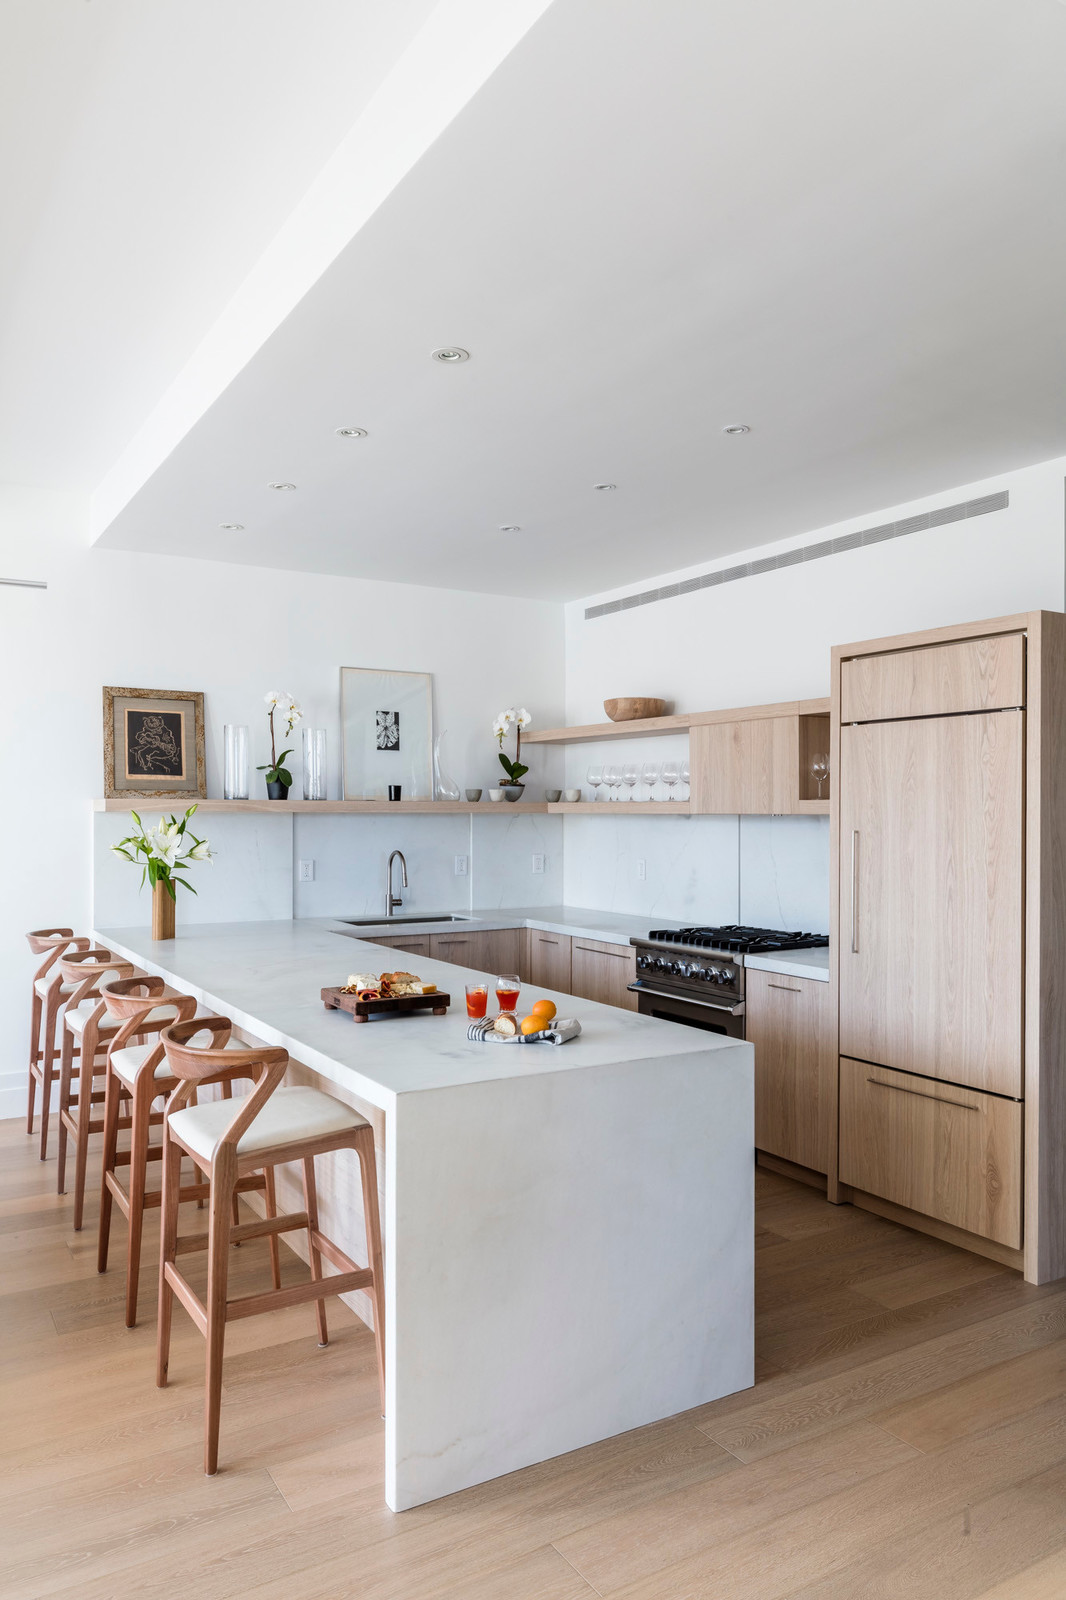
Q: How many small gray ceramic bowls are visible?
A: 2